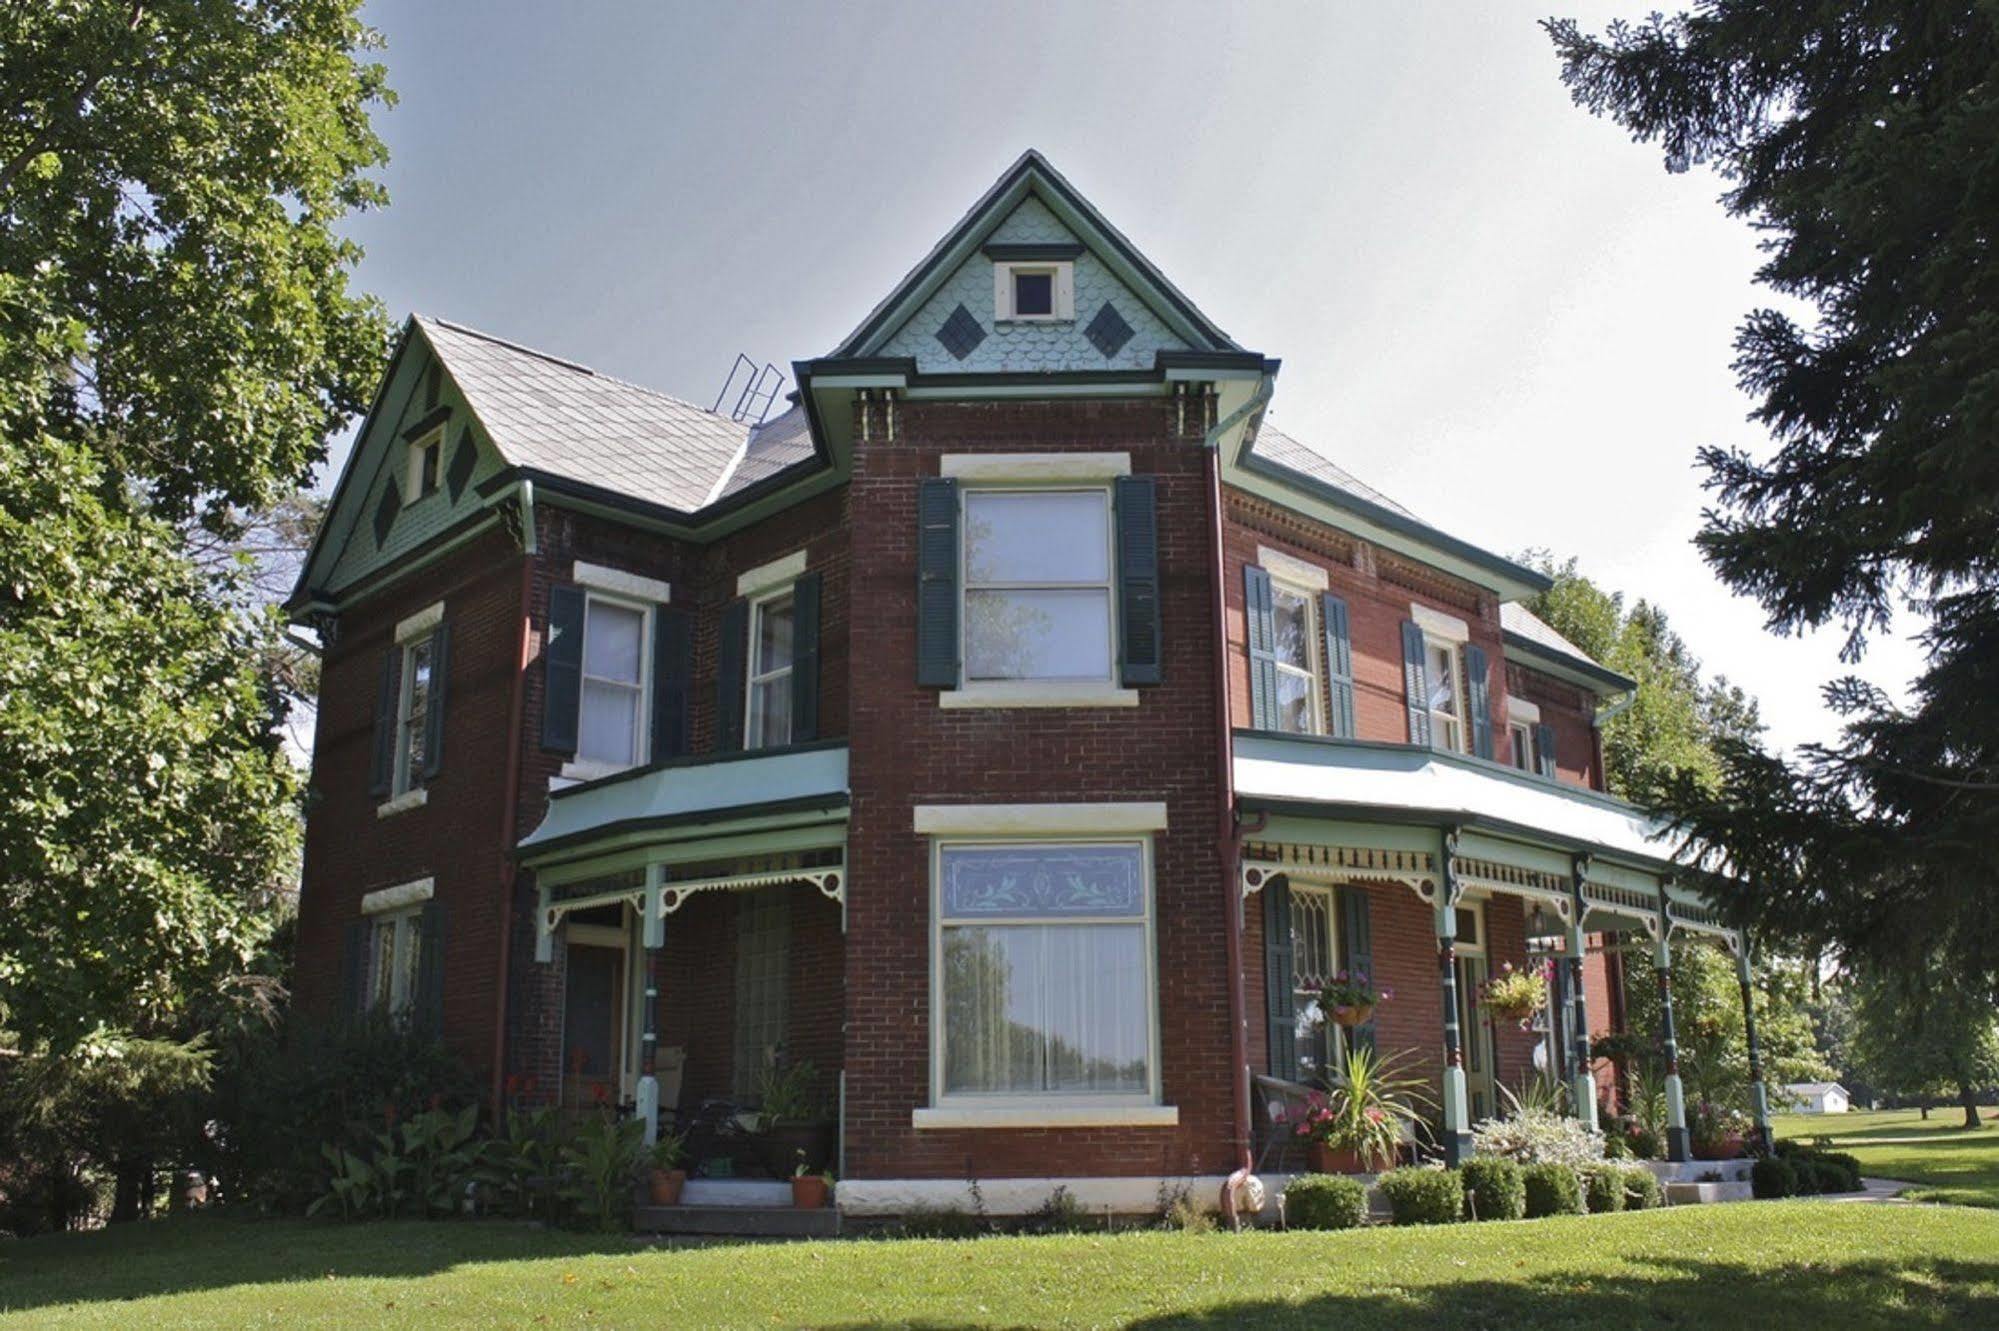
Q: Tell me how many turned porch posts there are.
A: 5